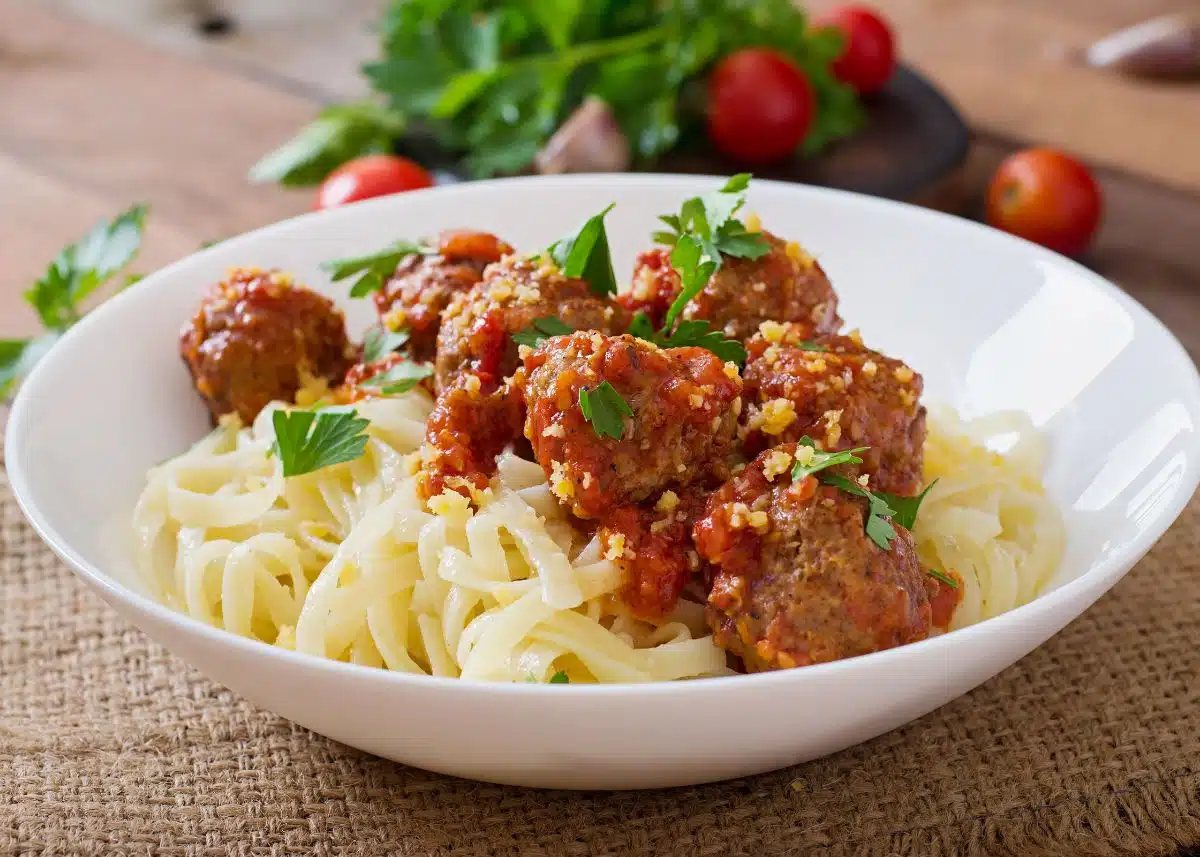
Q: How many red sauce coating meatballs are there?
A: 7